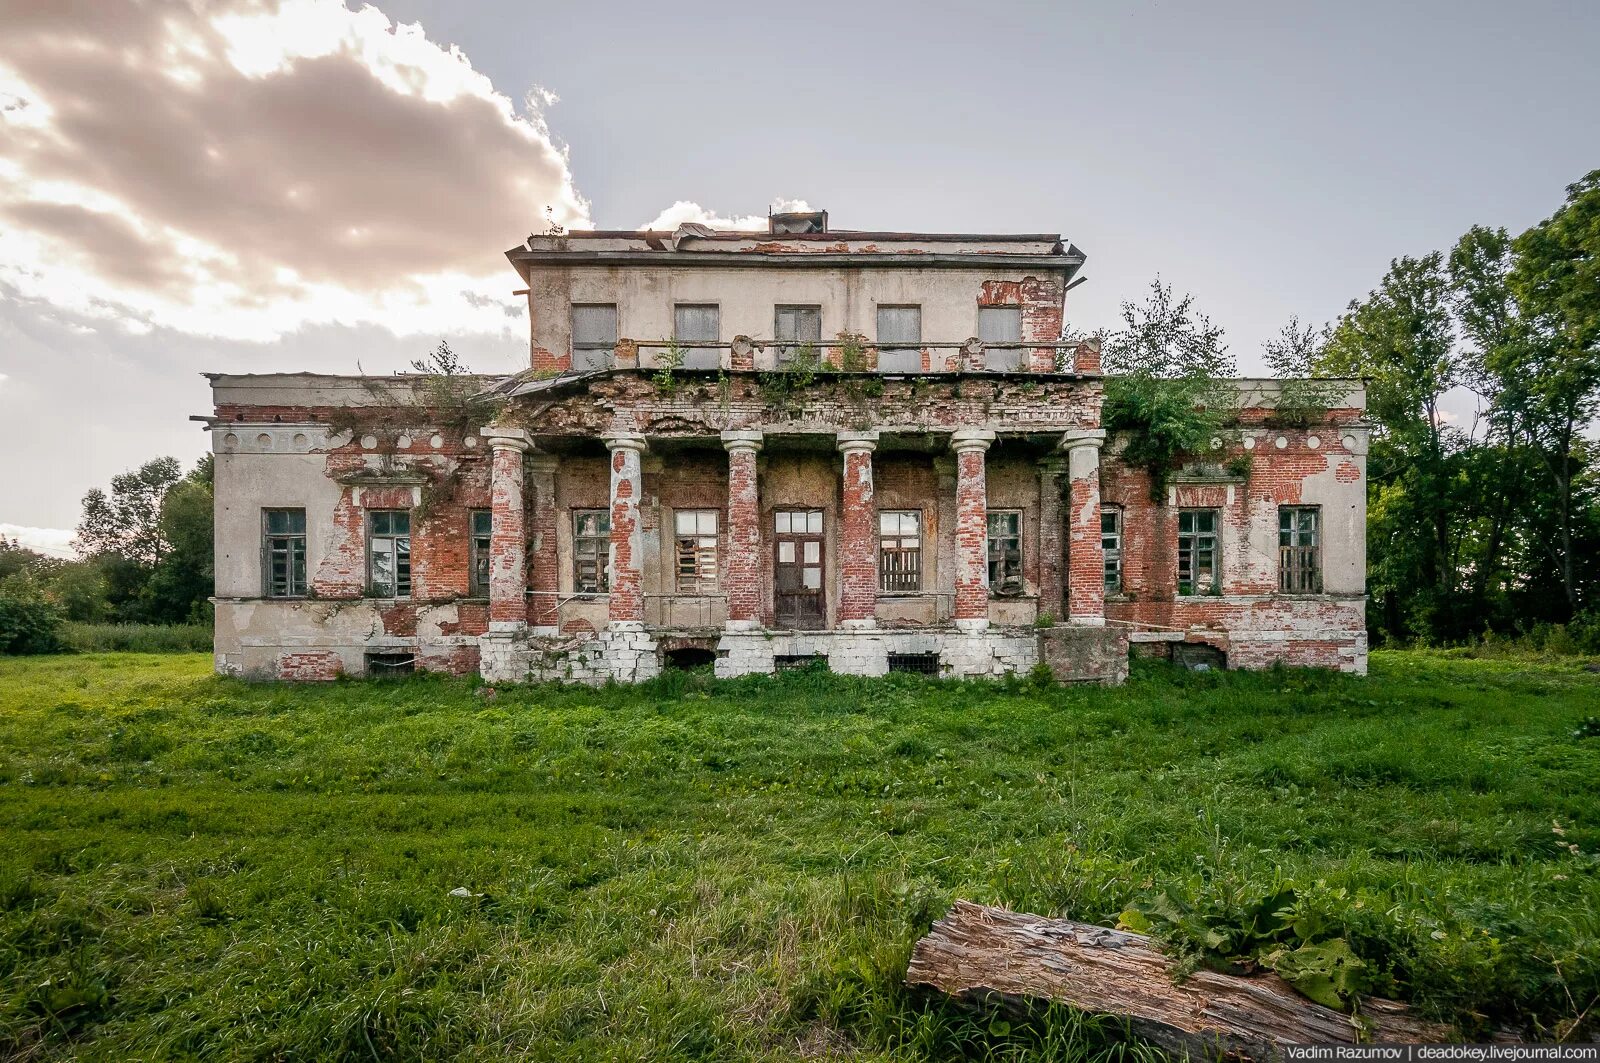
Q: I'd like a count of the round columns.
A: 6